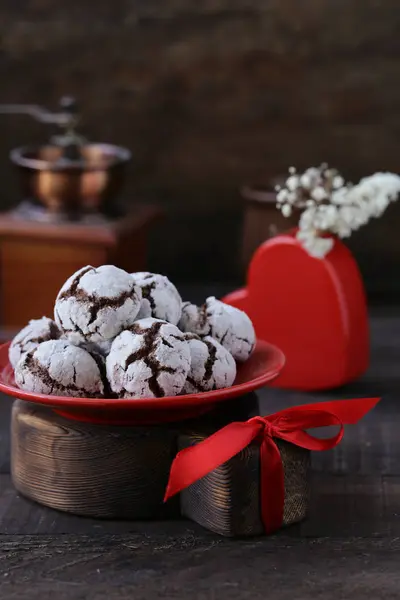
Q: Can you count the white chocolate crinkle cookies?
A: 7